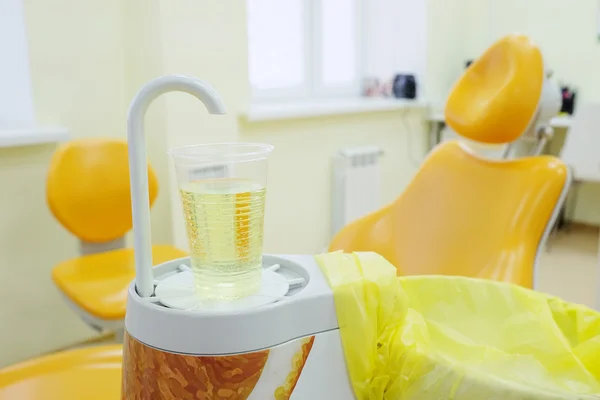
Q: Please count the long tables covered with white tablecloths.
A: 0